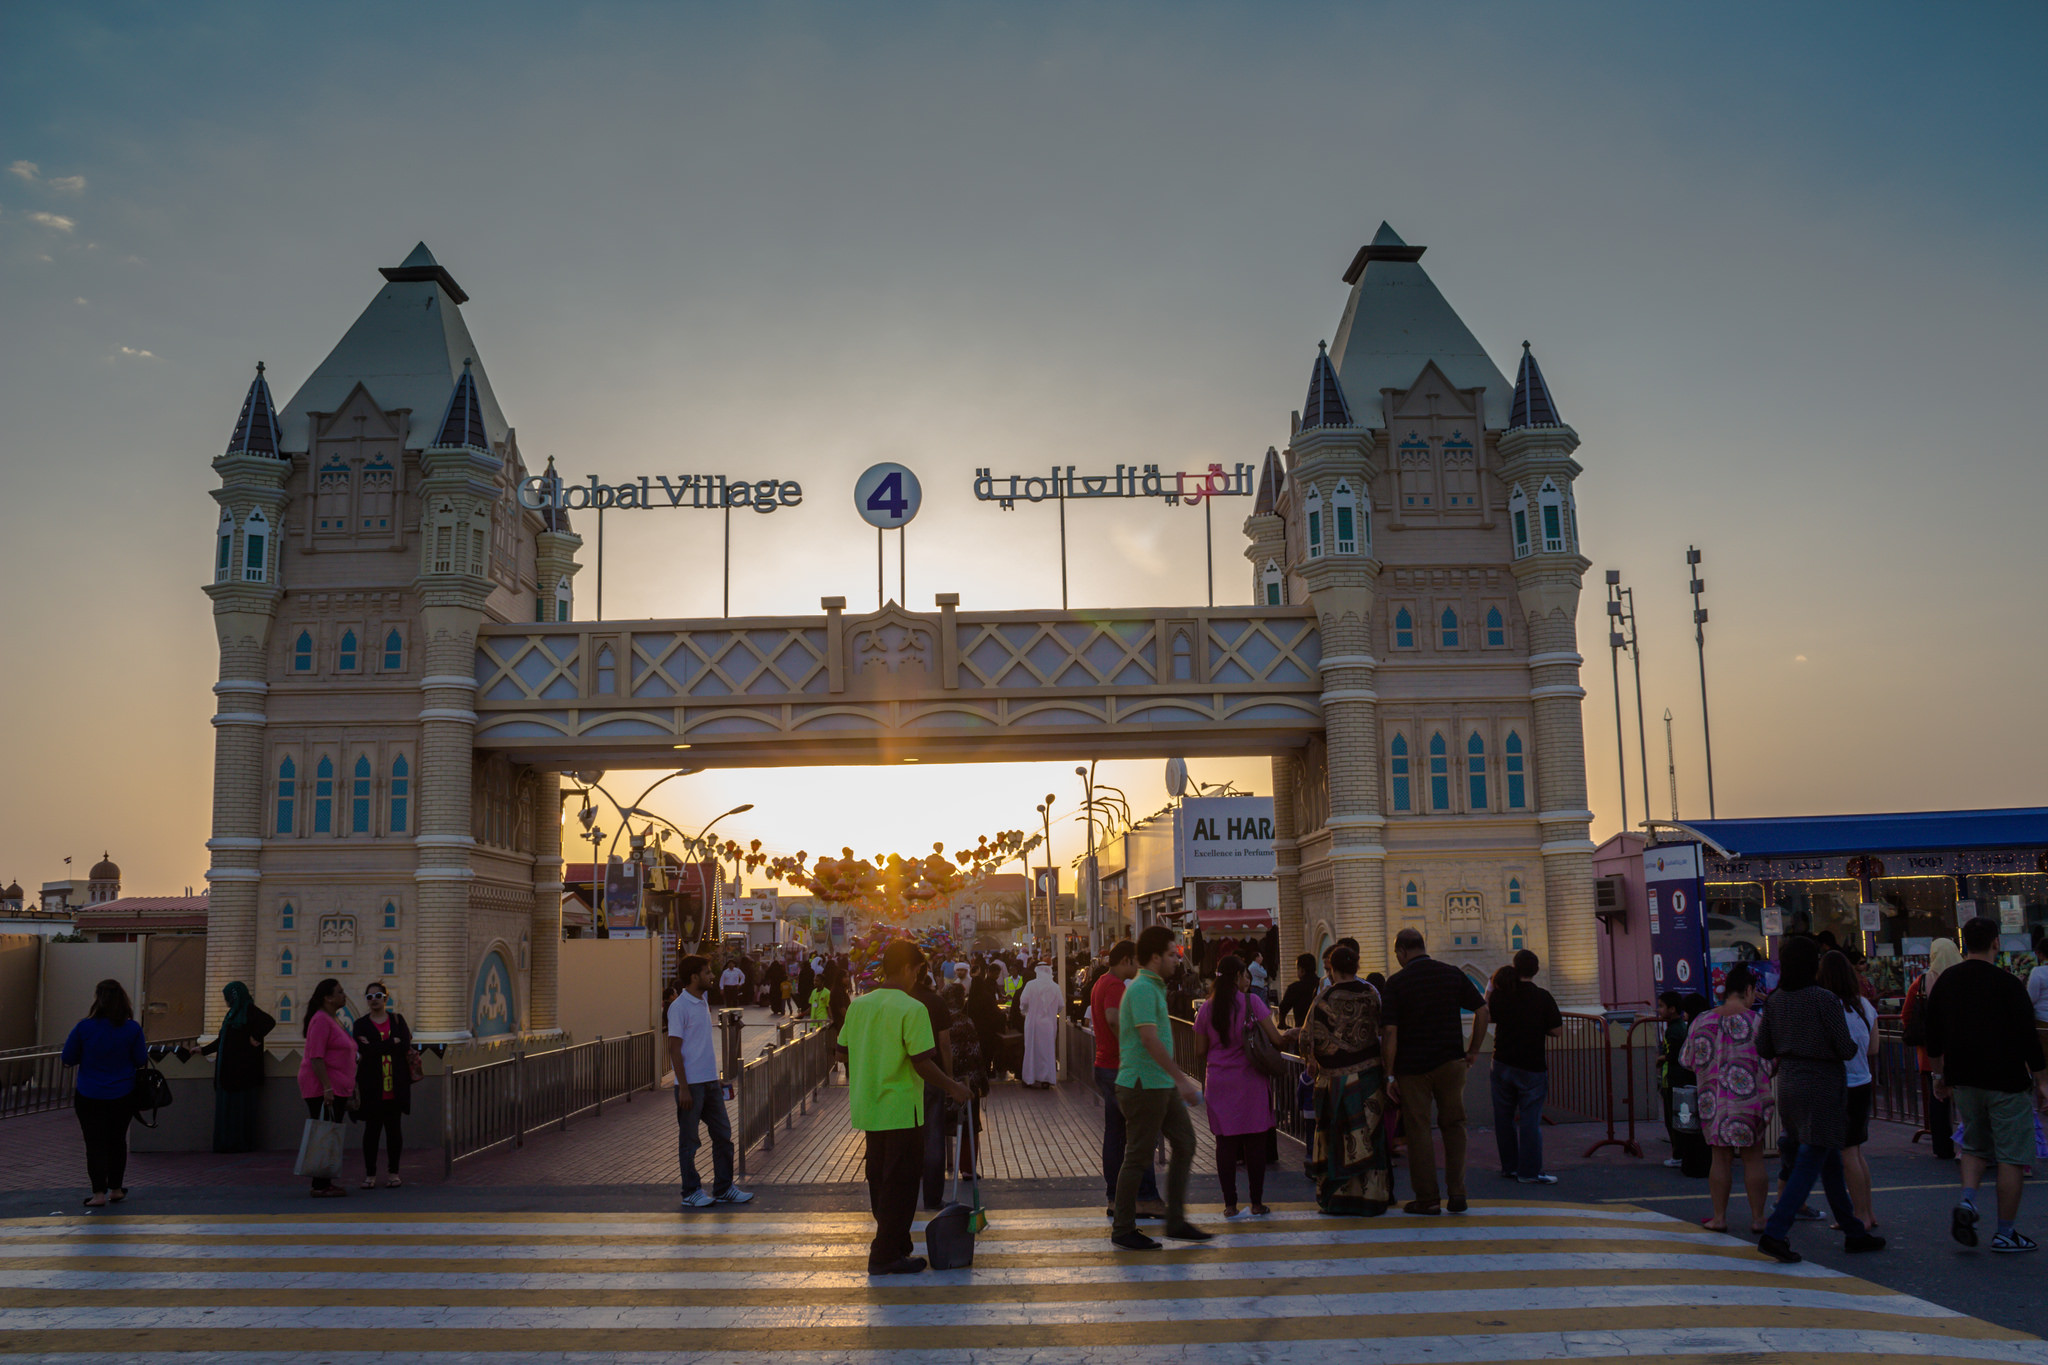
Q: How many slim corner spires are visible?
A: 6